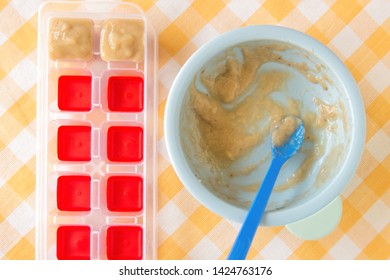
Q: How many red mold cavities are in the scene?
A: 8